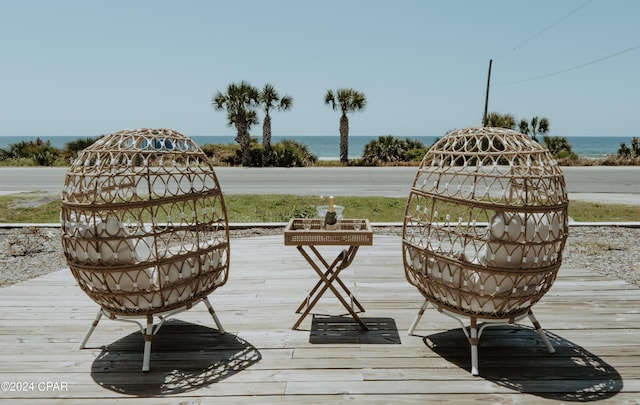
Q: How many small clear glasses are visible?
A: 2